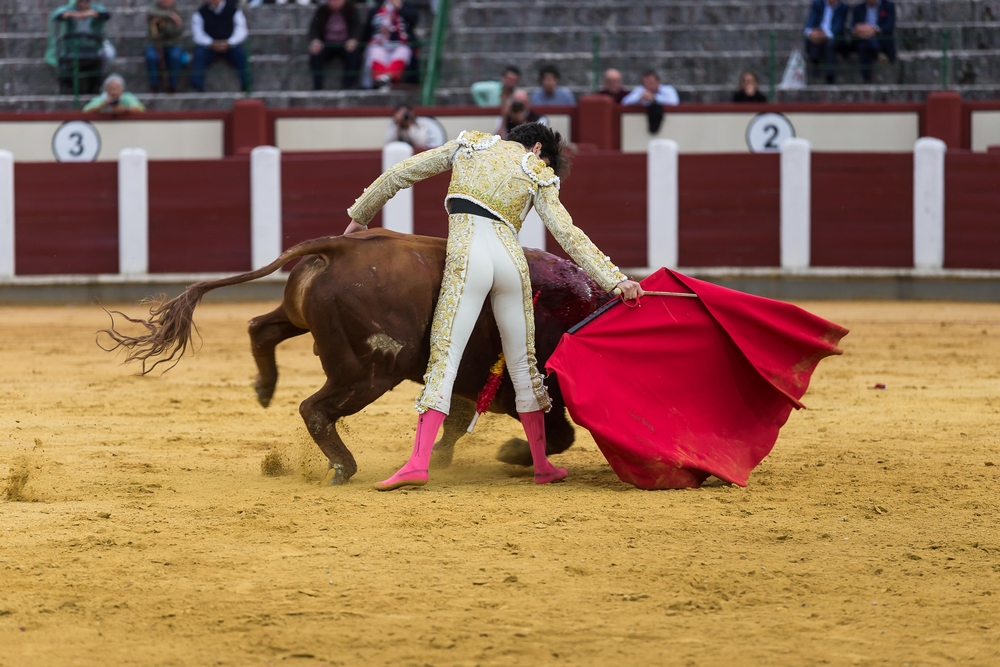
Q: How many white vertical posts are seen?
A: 8